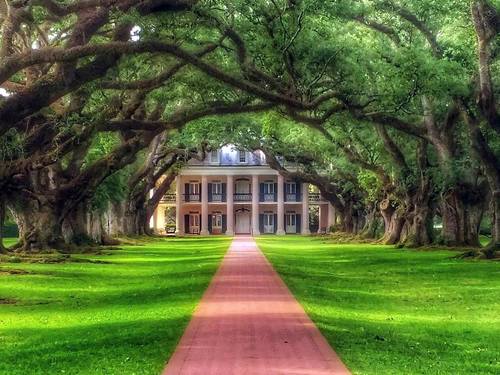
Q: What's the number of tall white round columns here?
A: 6